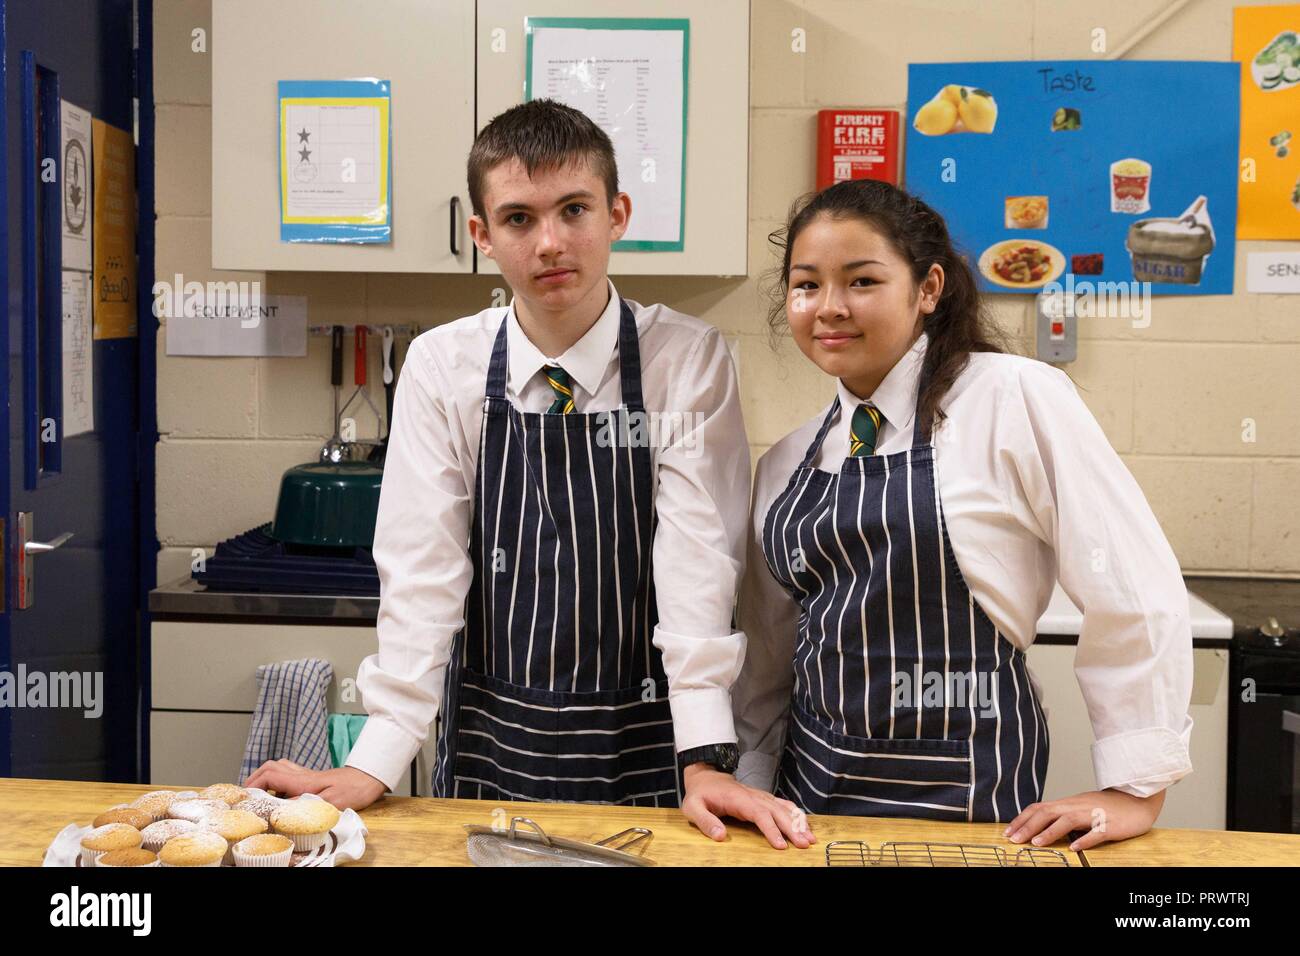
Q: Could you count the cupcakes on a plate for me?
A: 12